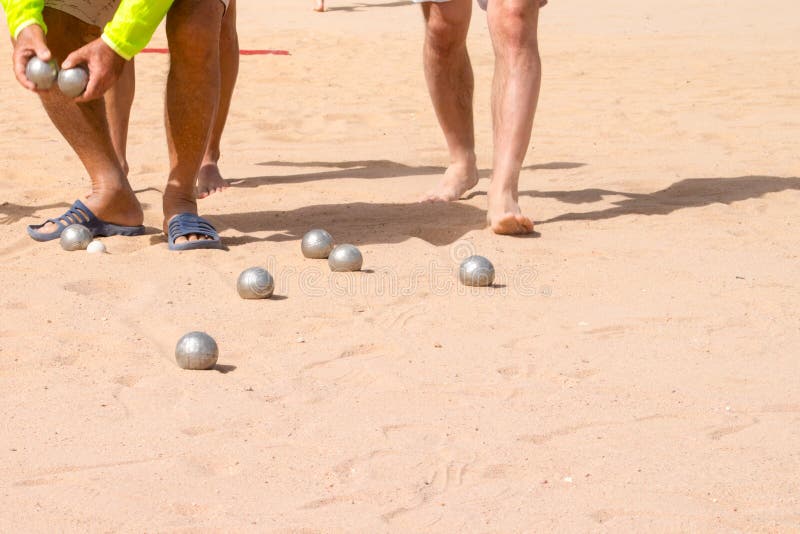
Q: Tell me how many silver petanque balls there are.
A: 8